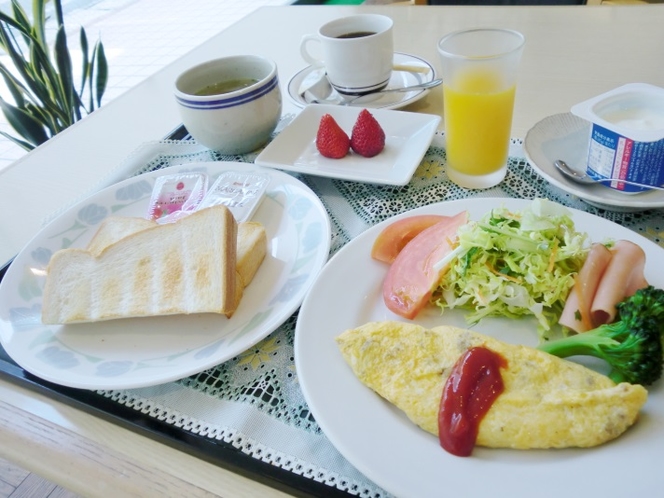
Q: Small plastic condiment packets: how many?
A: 2